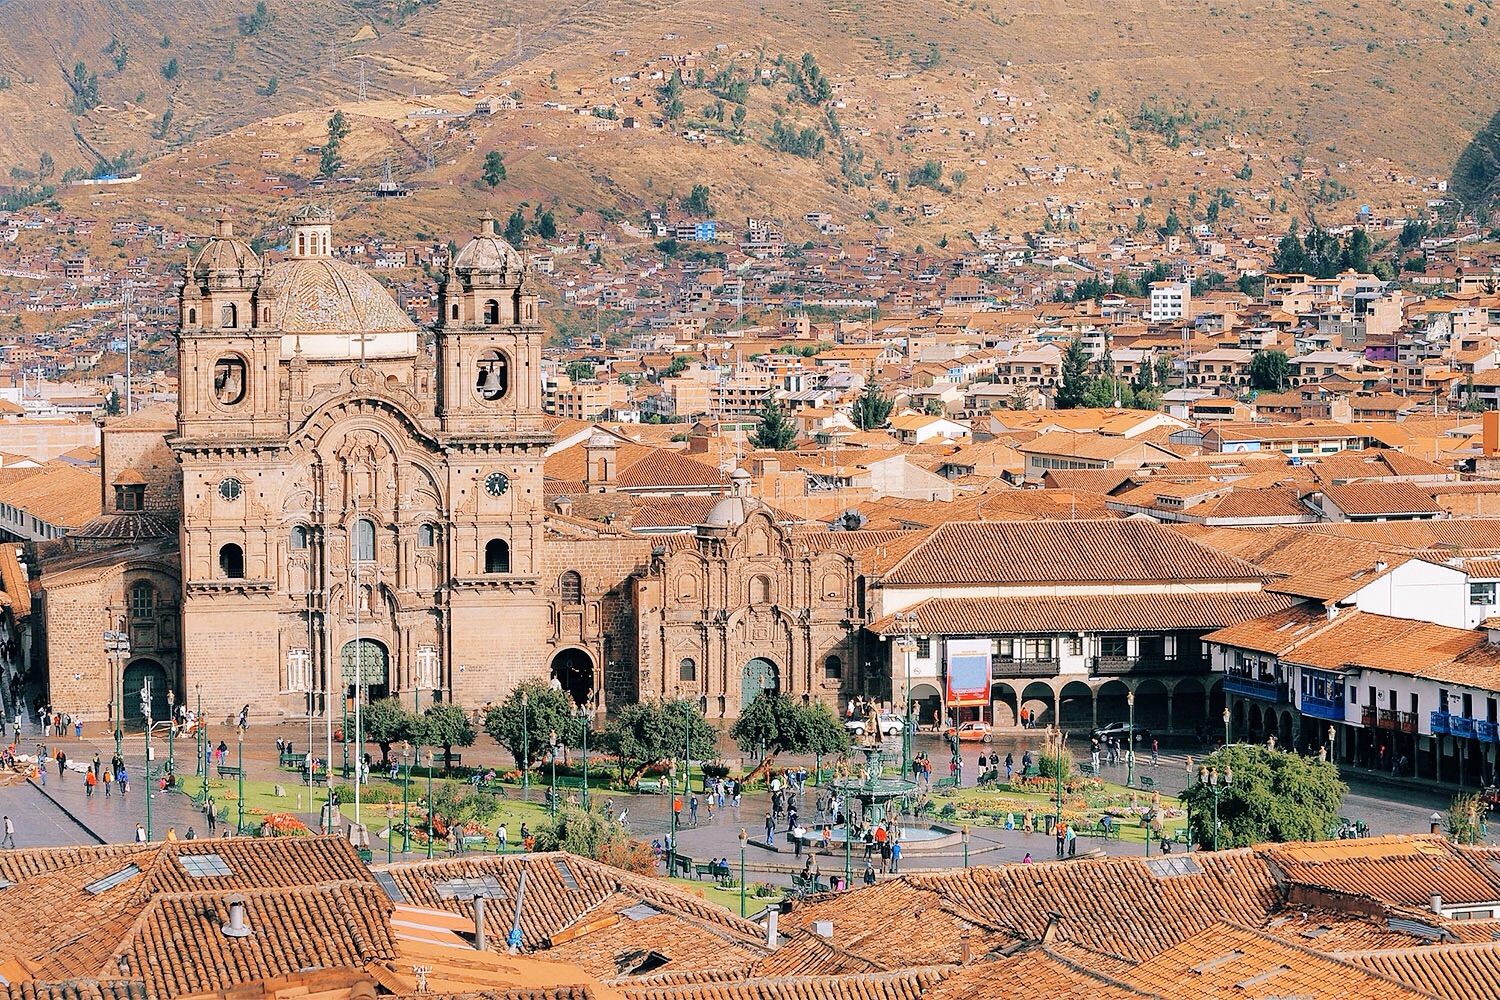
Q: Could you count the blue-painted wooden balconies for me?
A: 5